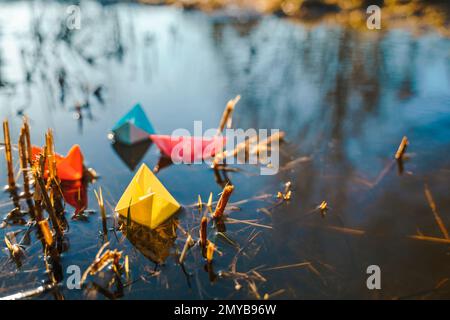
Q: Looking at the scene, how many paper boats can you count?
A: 4